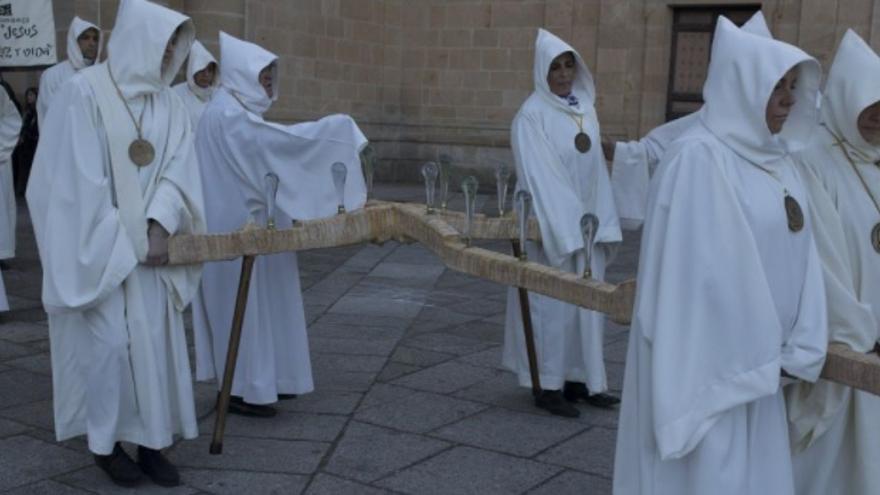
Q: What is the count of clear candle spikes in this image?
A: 9